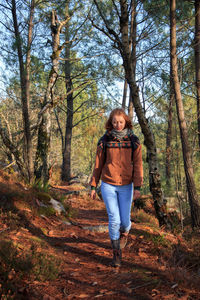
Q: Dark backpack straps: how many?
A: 2